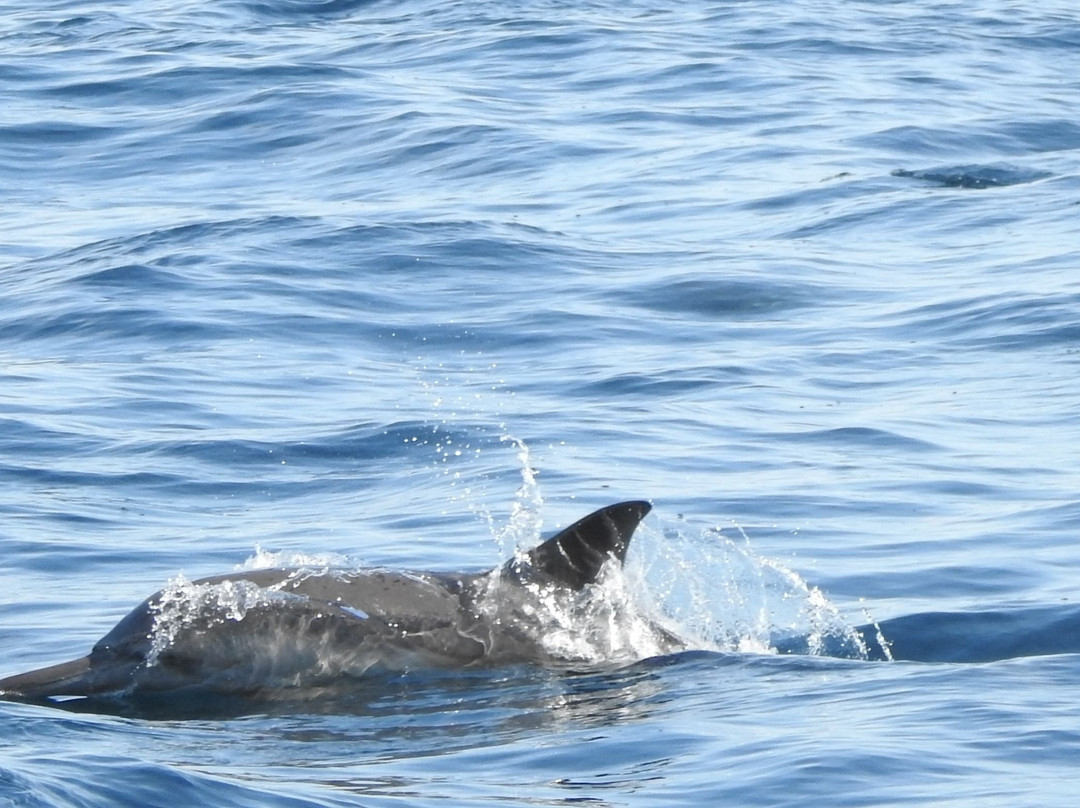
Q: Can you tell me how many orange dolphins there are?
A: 0